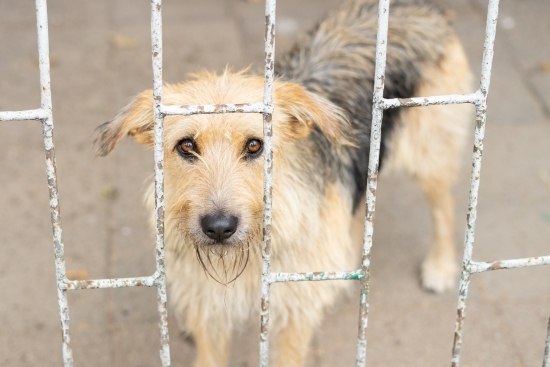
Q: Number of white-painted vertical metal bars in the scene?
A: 5